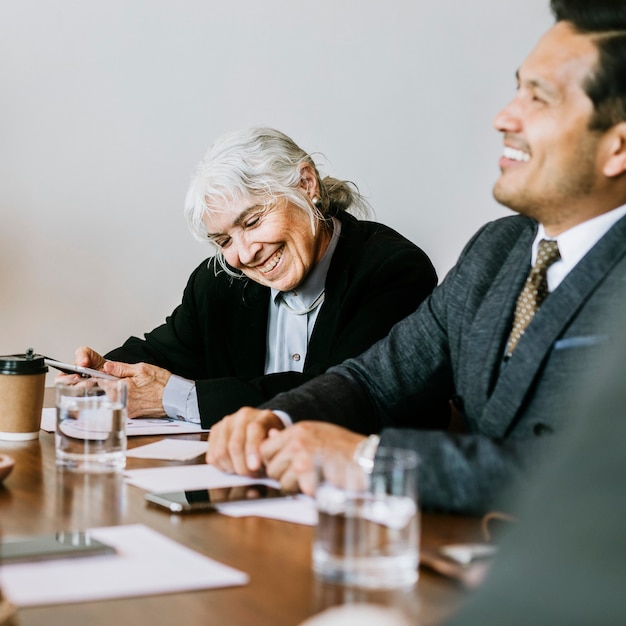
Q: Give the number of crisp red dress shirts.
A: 0